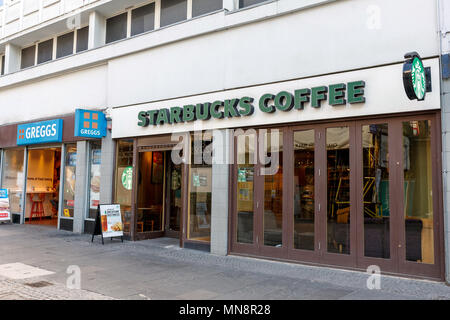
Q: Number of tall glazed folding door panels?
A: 6